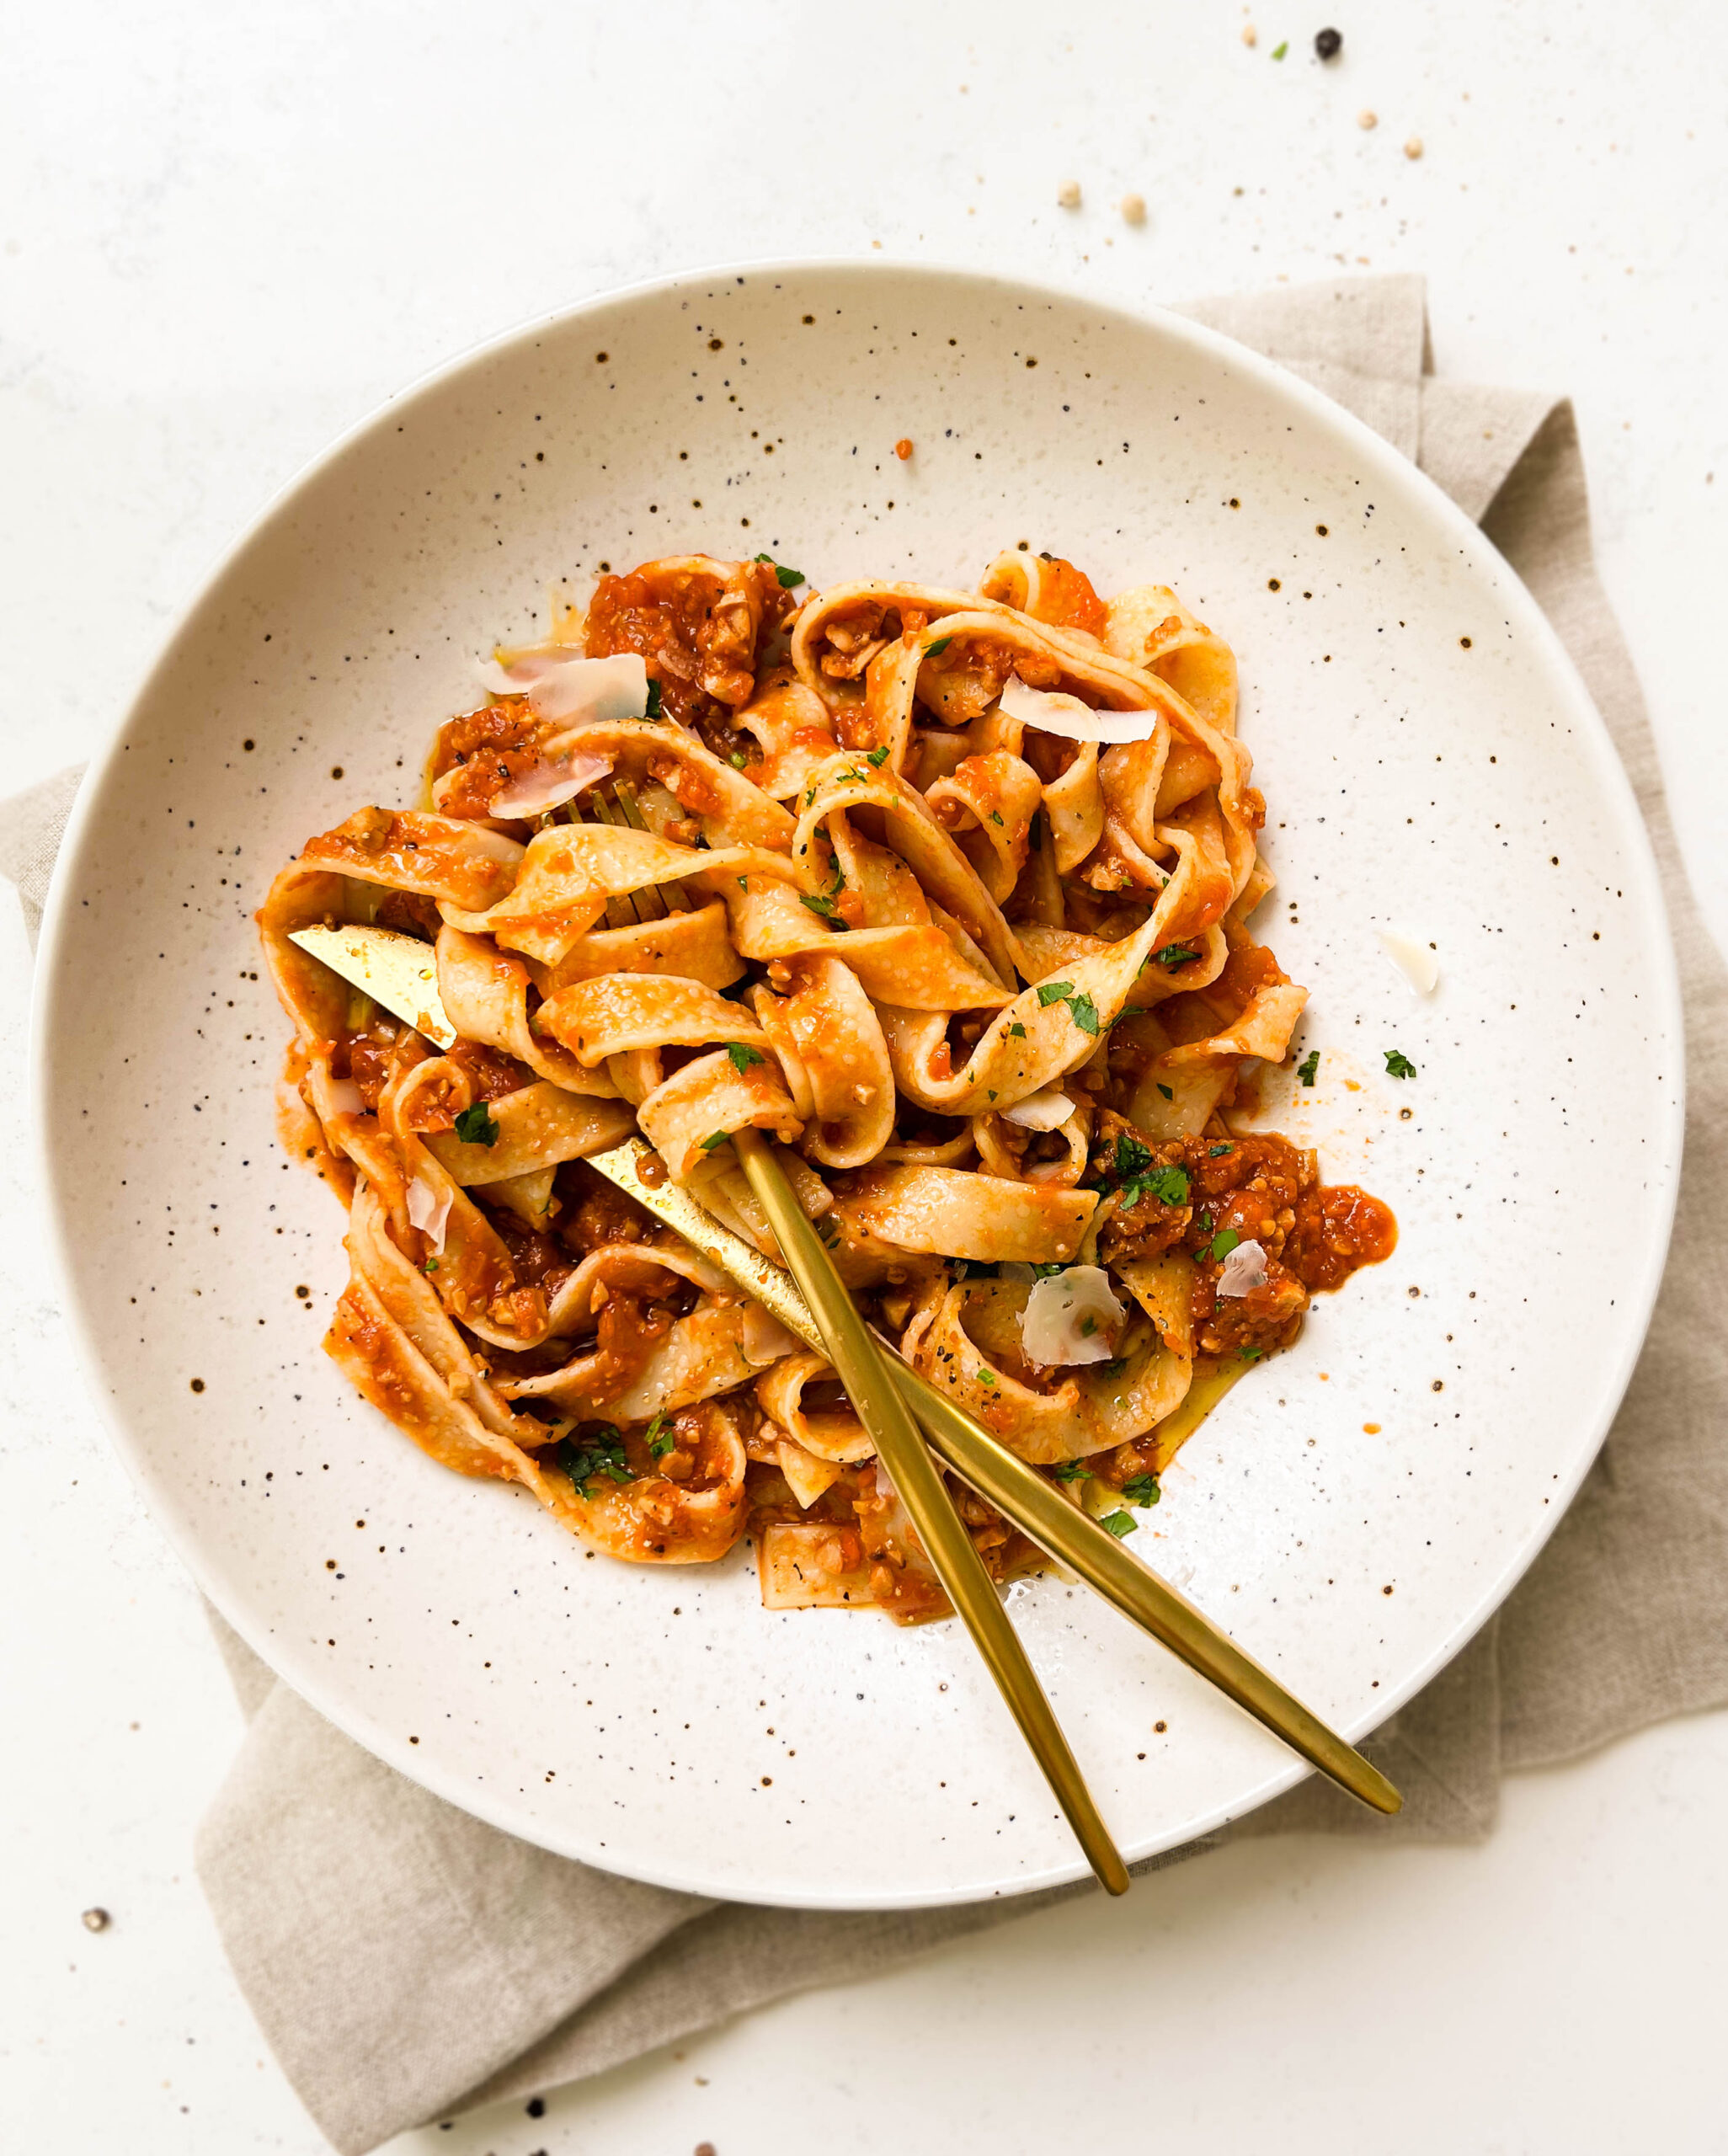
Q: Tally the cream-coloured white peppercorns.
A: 5